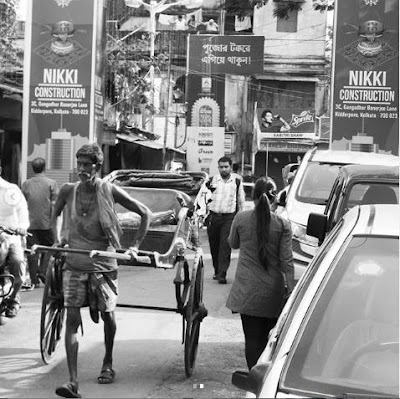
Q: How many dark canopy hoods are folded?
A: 1